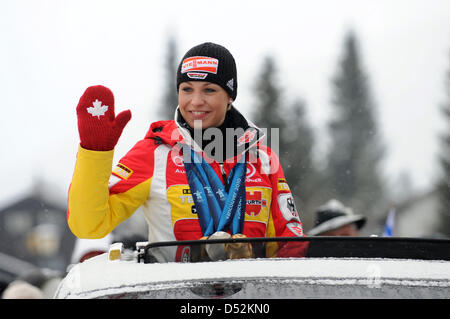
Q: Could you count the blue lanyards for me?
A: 3